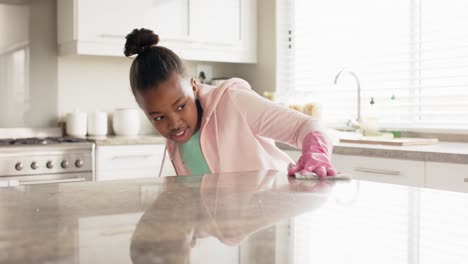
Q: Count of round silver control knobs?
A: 5